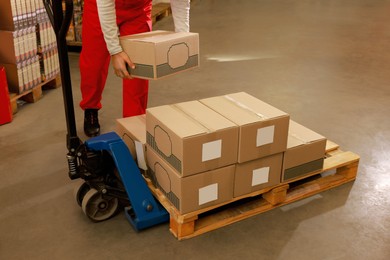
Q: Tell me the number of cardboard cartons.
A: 7